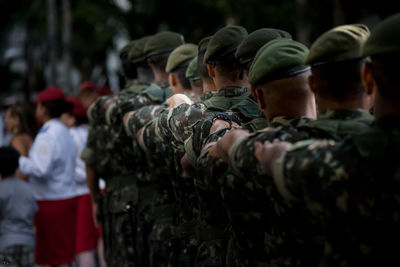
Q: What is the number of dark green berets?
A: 11